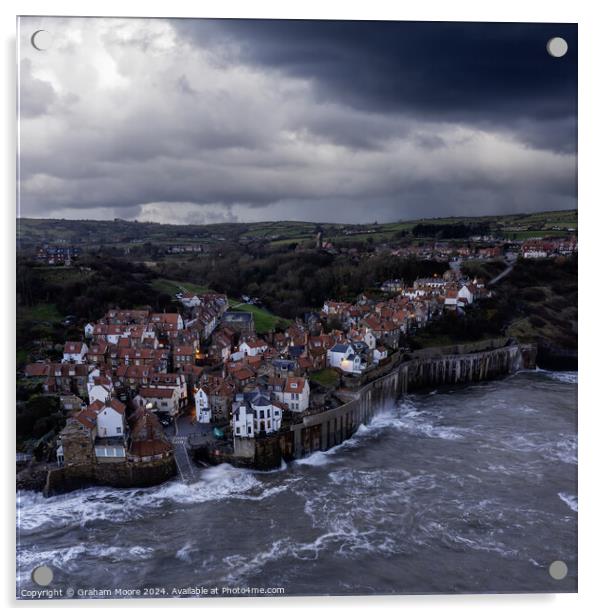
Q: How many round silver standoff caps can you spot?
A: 4